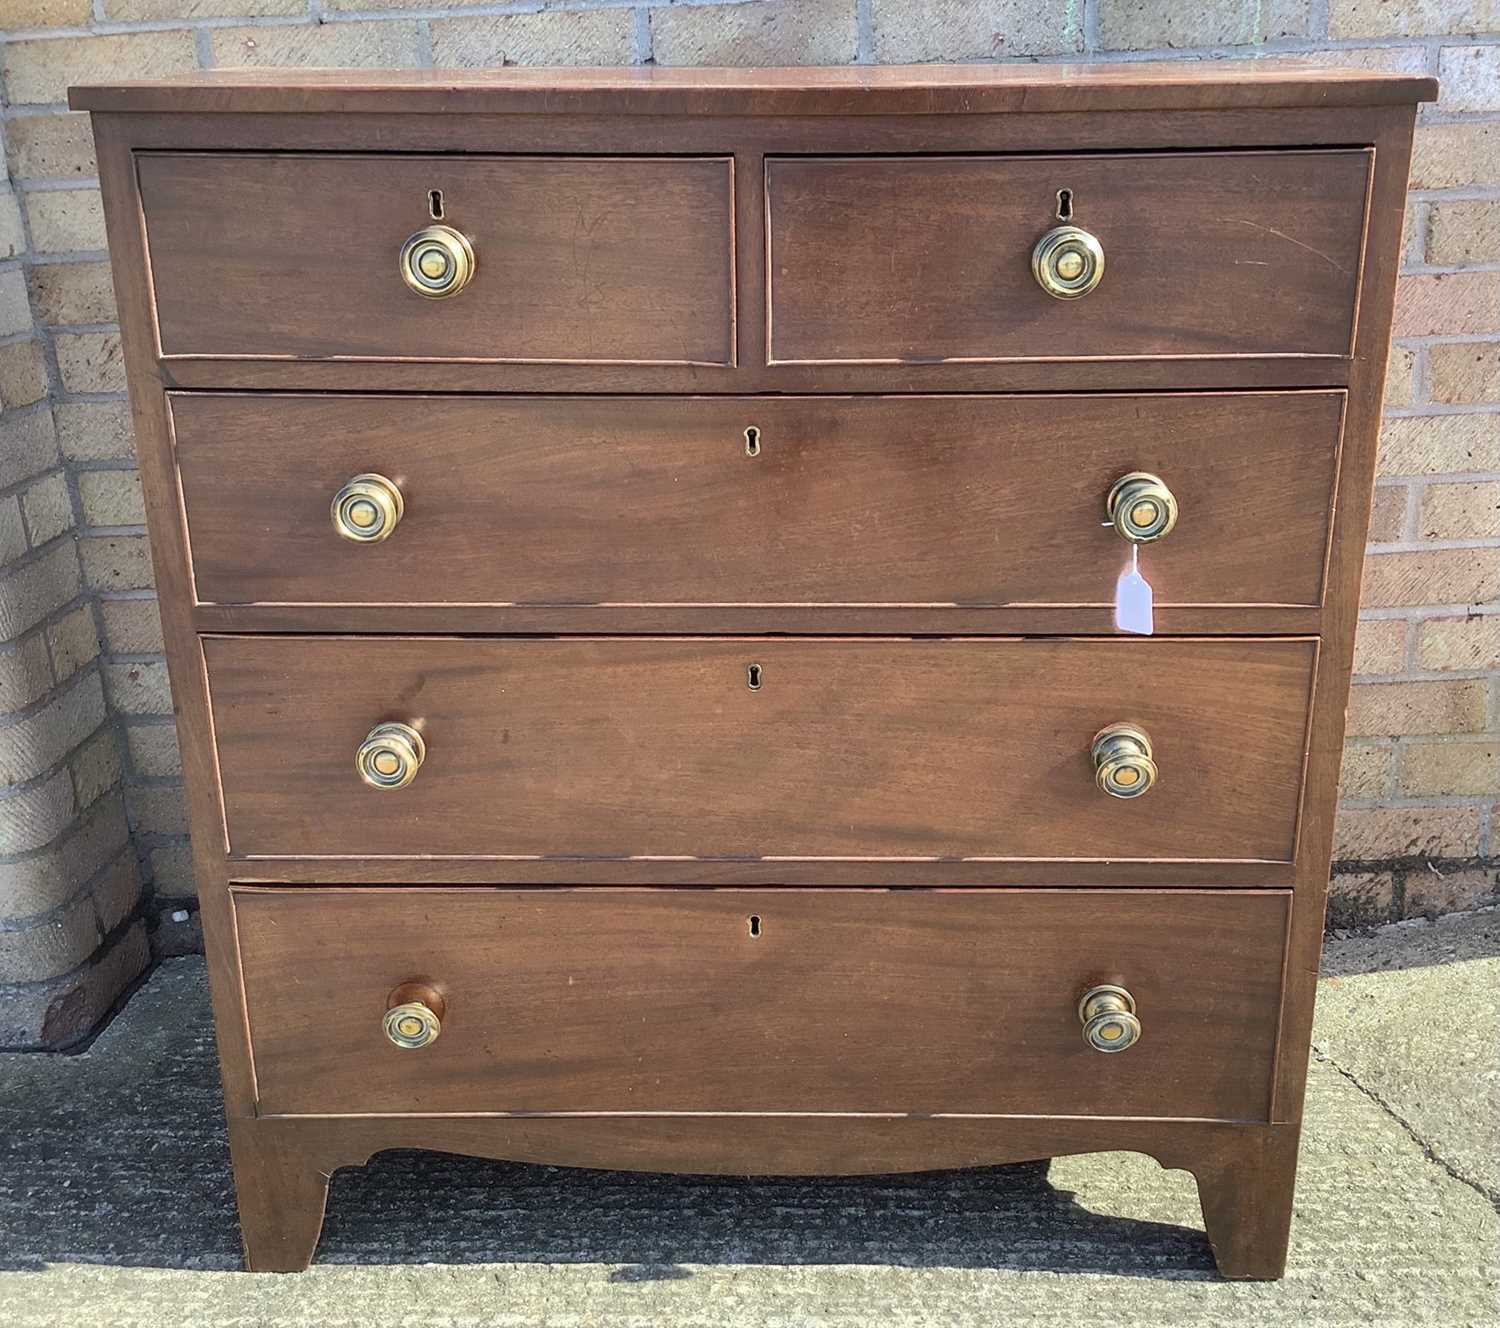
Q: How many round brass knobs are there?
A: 8